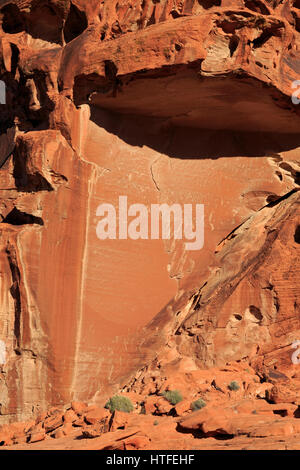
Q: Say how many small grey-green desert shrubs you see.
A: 4